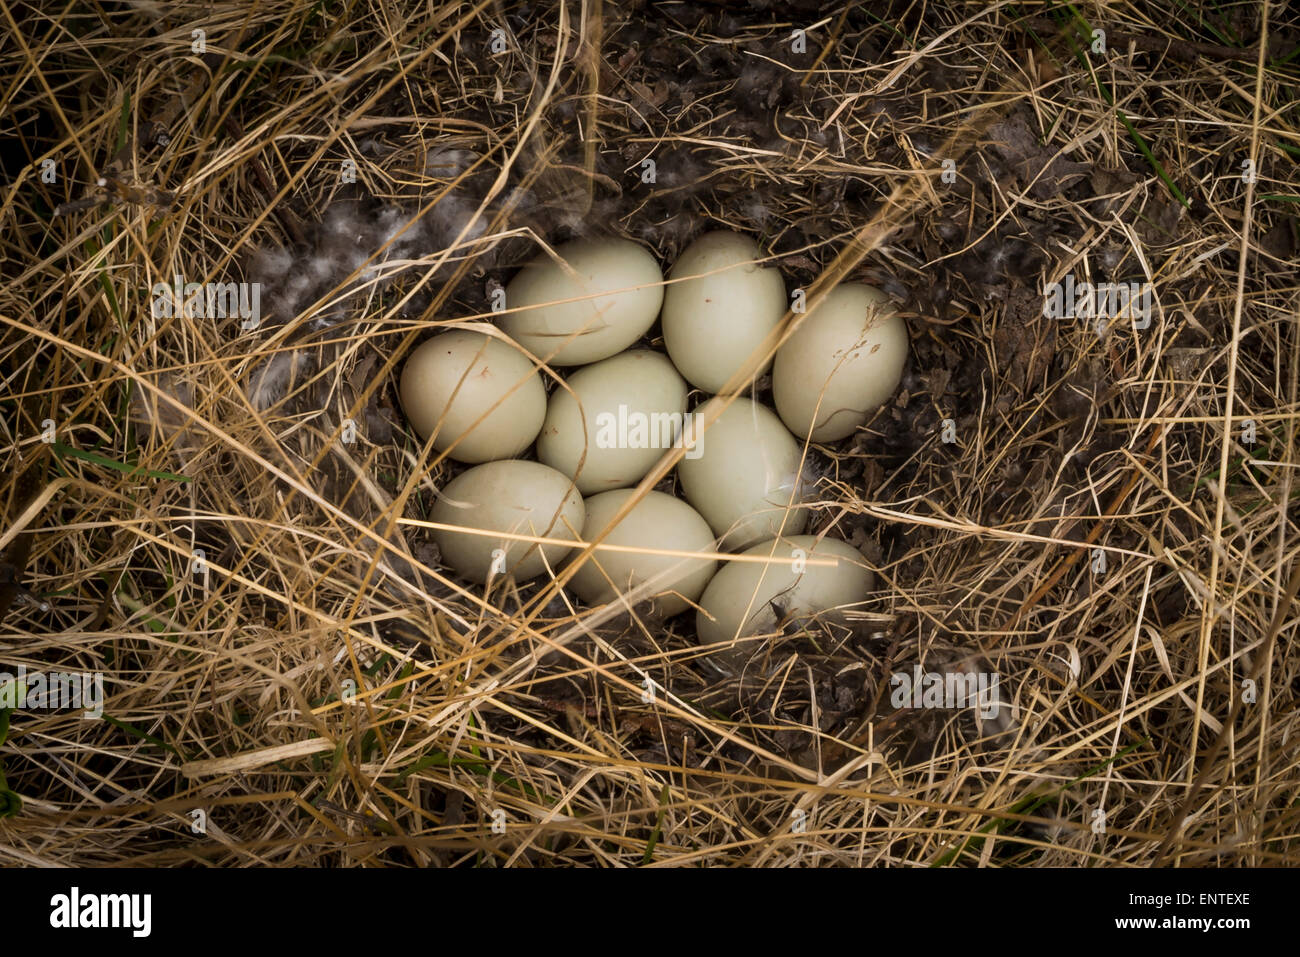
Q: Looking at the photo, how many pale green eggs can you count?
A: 9